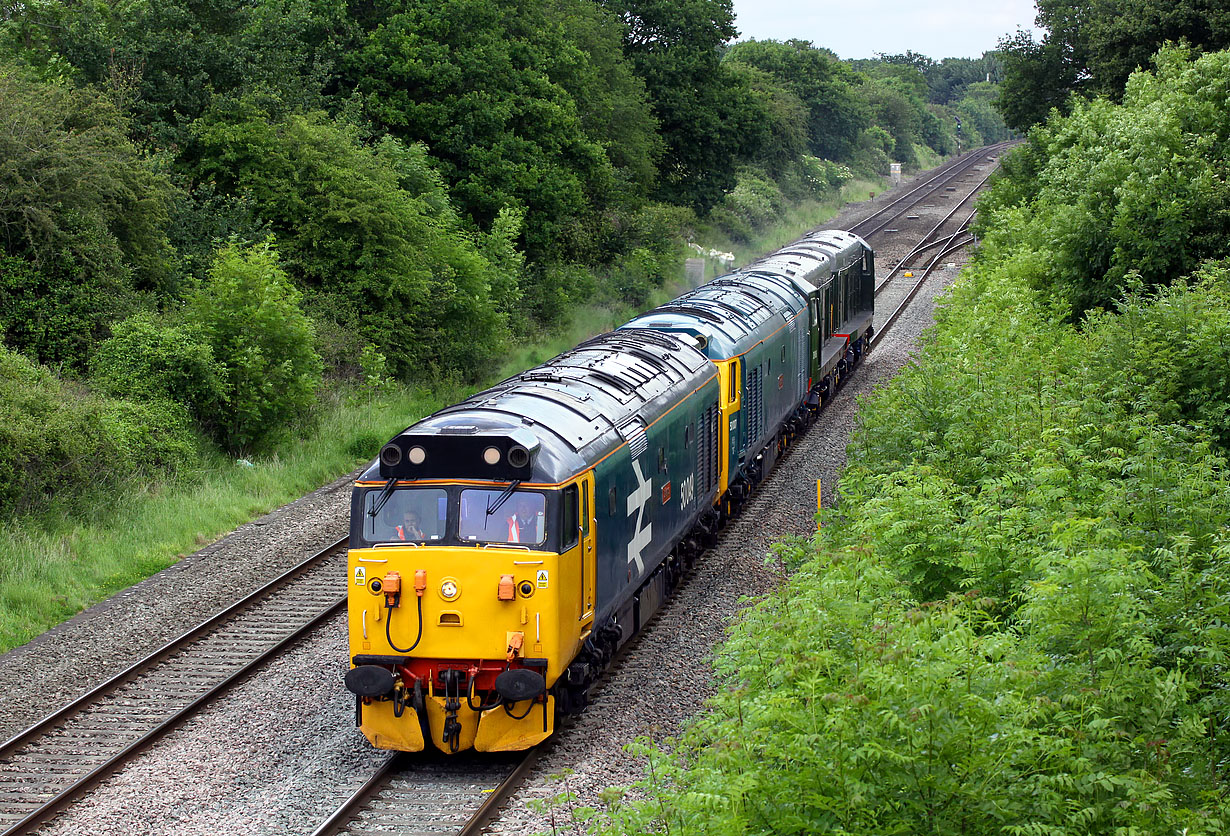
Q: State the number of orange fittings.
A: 4